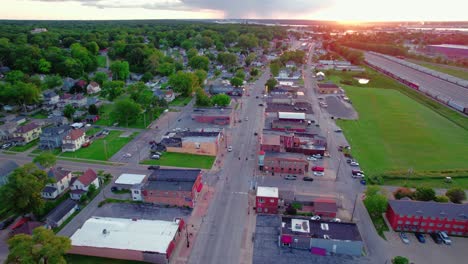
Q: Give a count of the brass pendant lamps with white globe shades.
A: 0